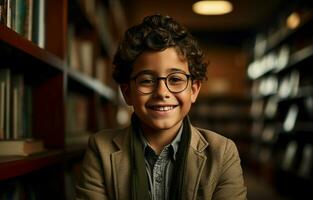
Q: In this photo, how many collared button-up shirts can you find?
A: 1